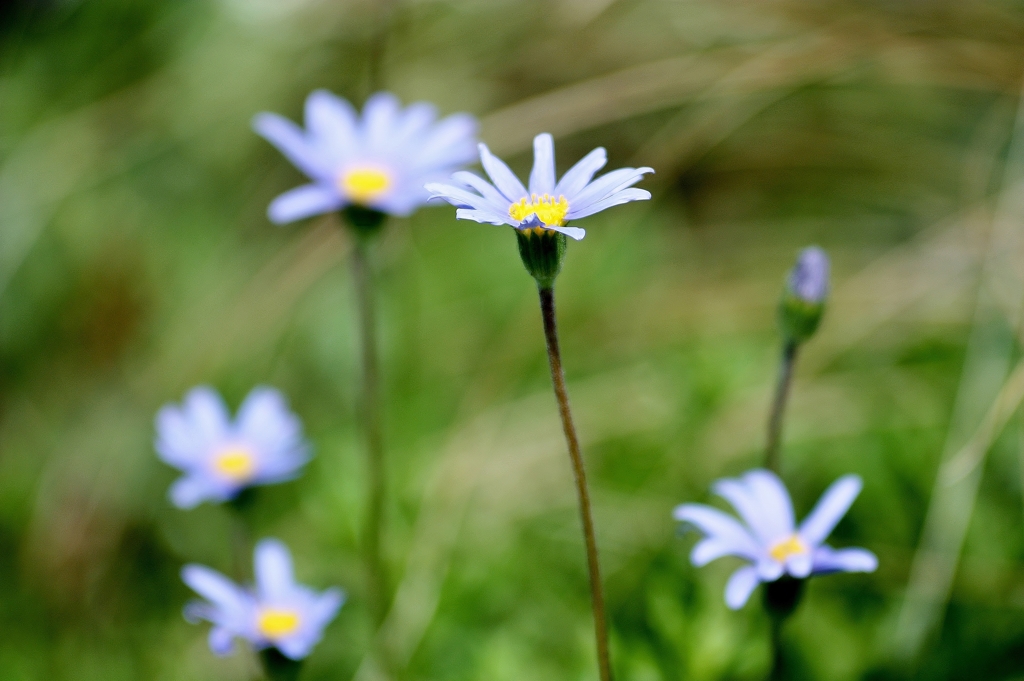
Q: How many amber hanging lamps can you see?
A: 0